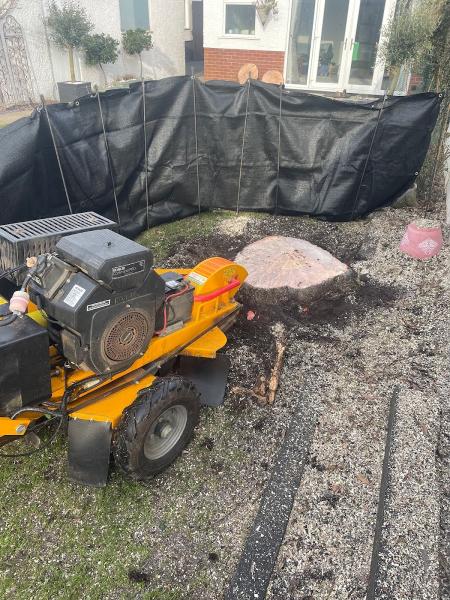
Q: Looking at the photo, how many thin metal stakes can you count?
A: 7